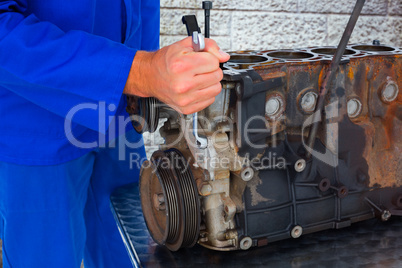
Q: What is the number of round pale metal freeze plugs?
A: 4